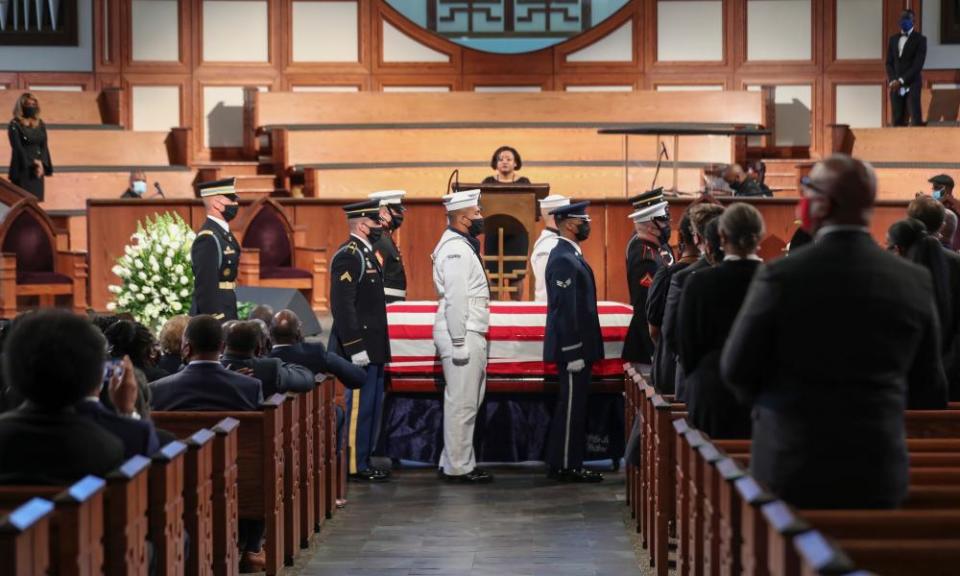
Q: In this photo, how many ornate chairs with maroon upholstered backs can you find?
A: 2